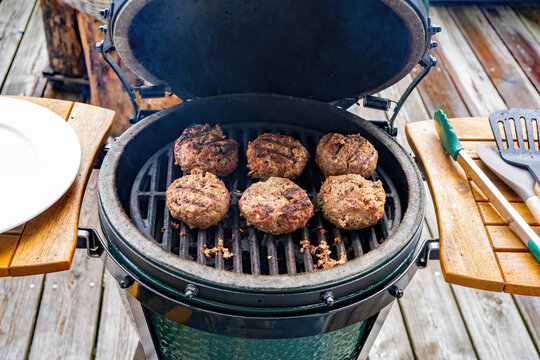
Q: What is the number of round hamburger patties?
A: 6